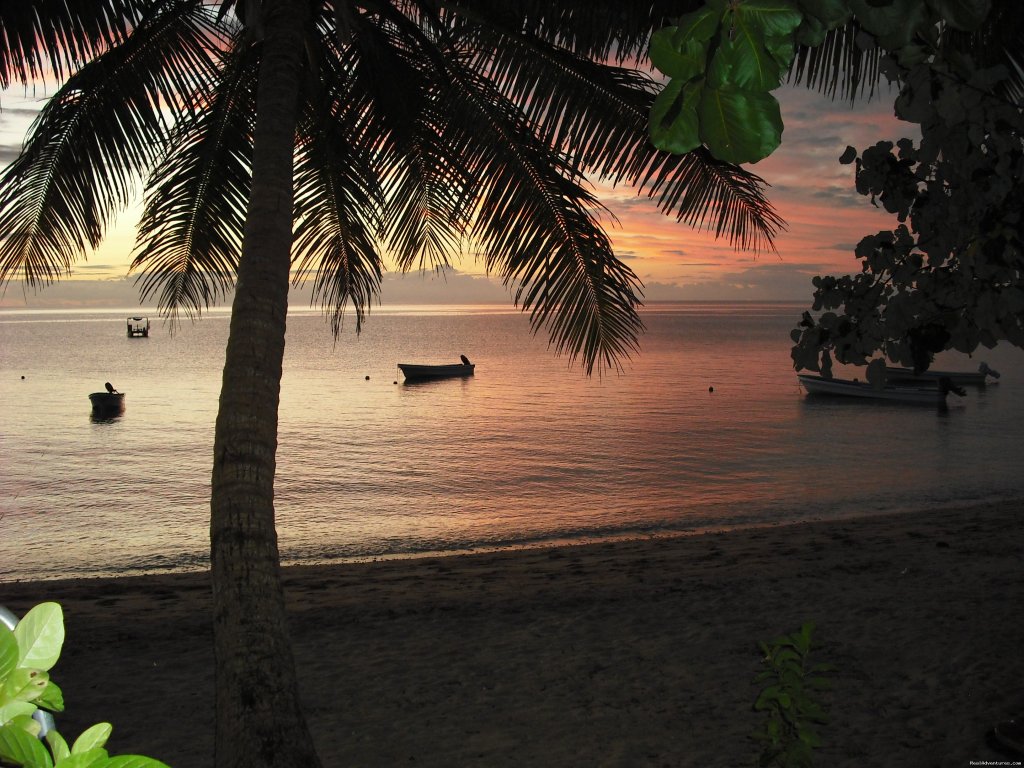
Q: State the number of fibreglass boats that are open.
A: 4